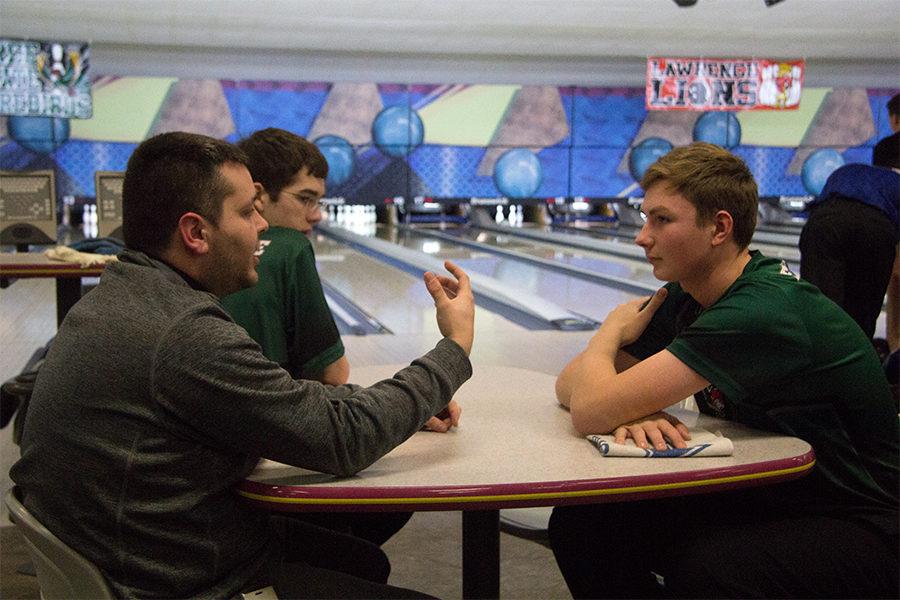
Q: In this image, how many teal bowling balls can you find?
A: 7